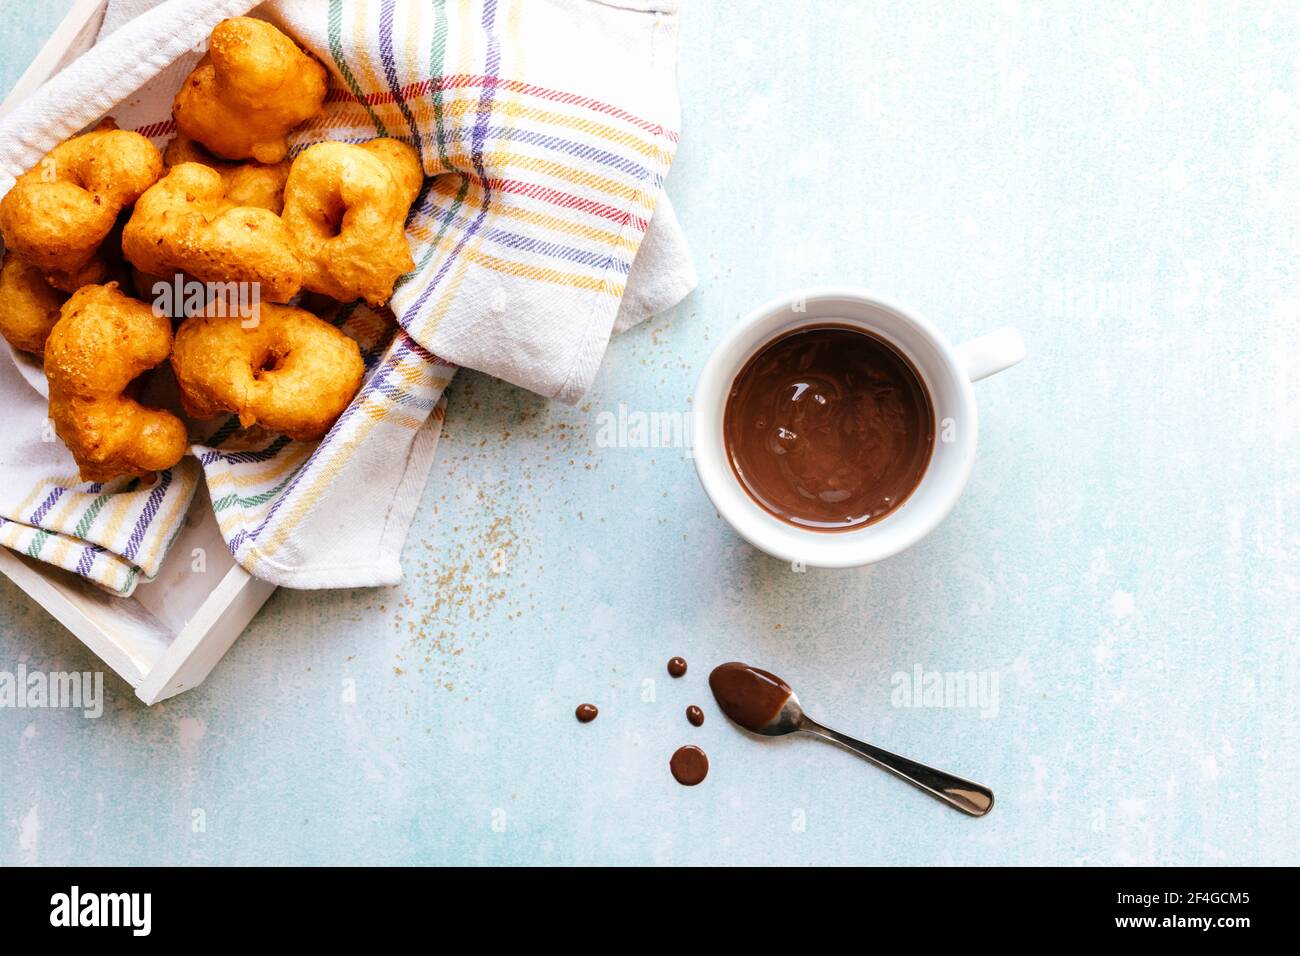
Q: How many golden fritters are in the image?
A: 8